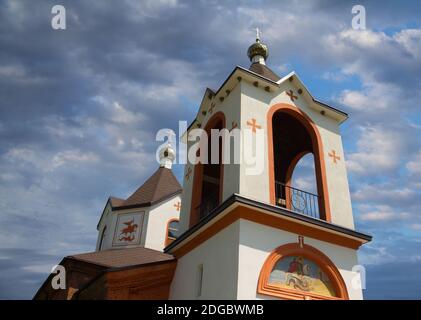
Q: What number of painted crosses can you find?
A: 7